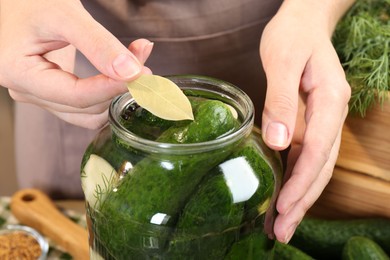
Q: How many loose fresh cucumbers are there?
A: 3